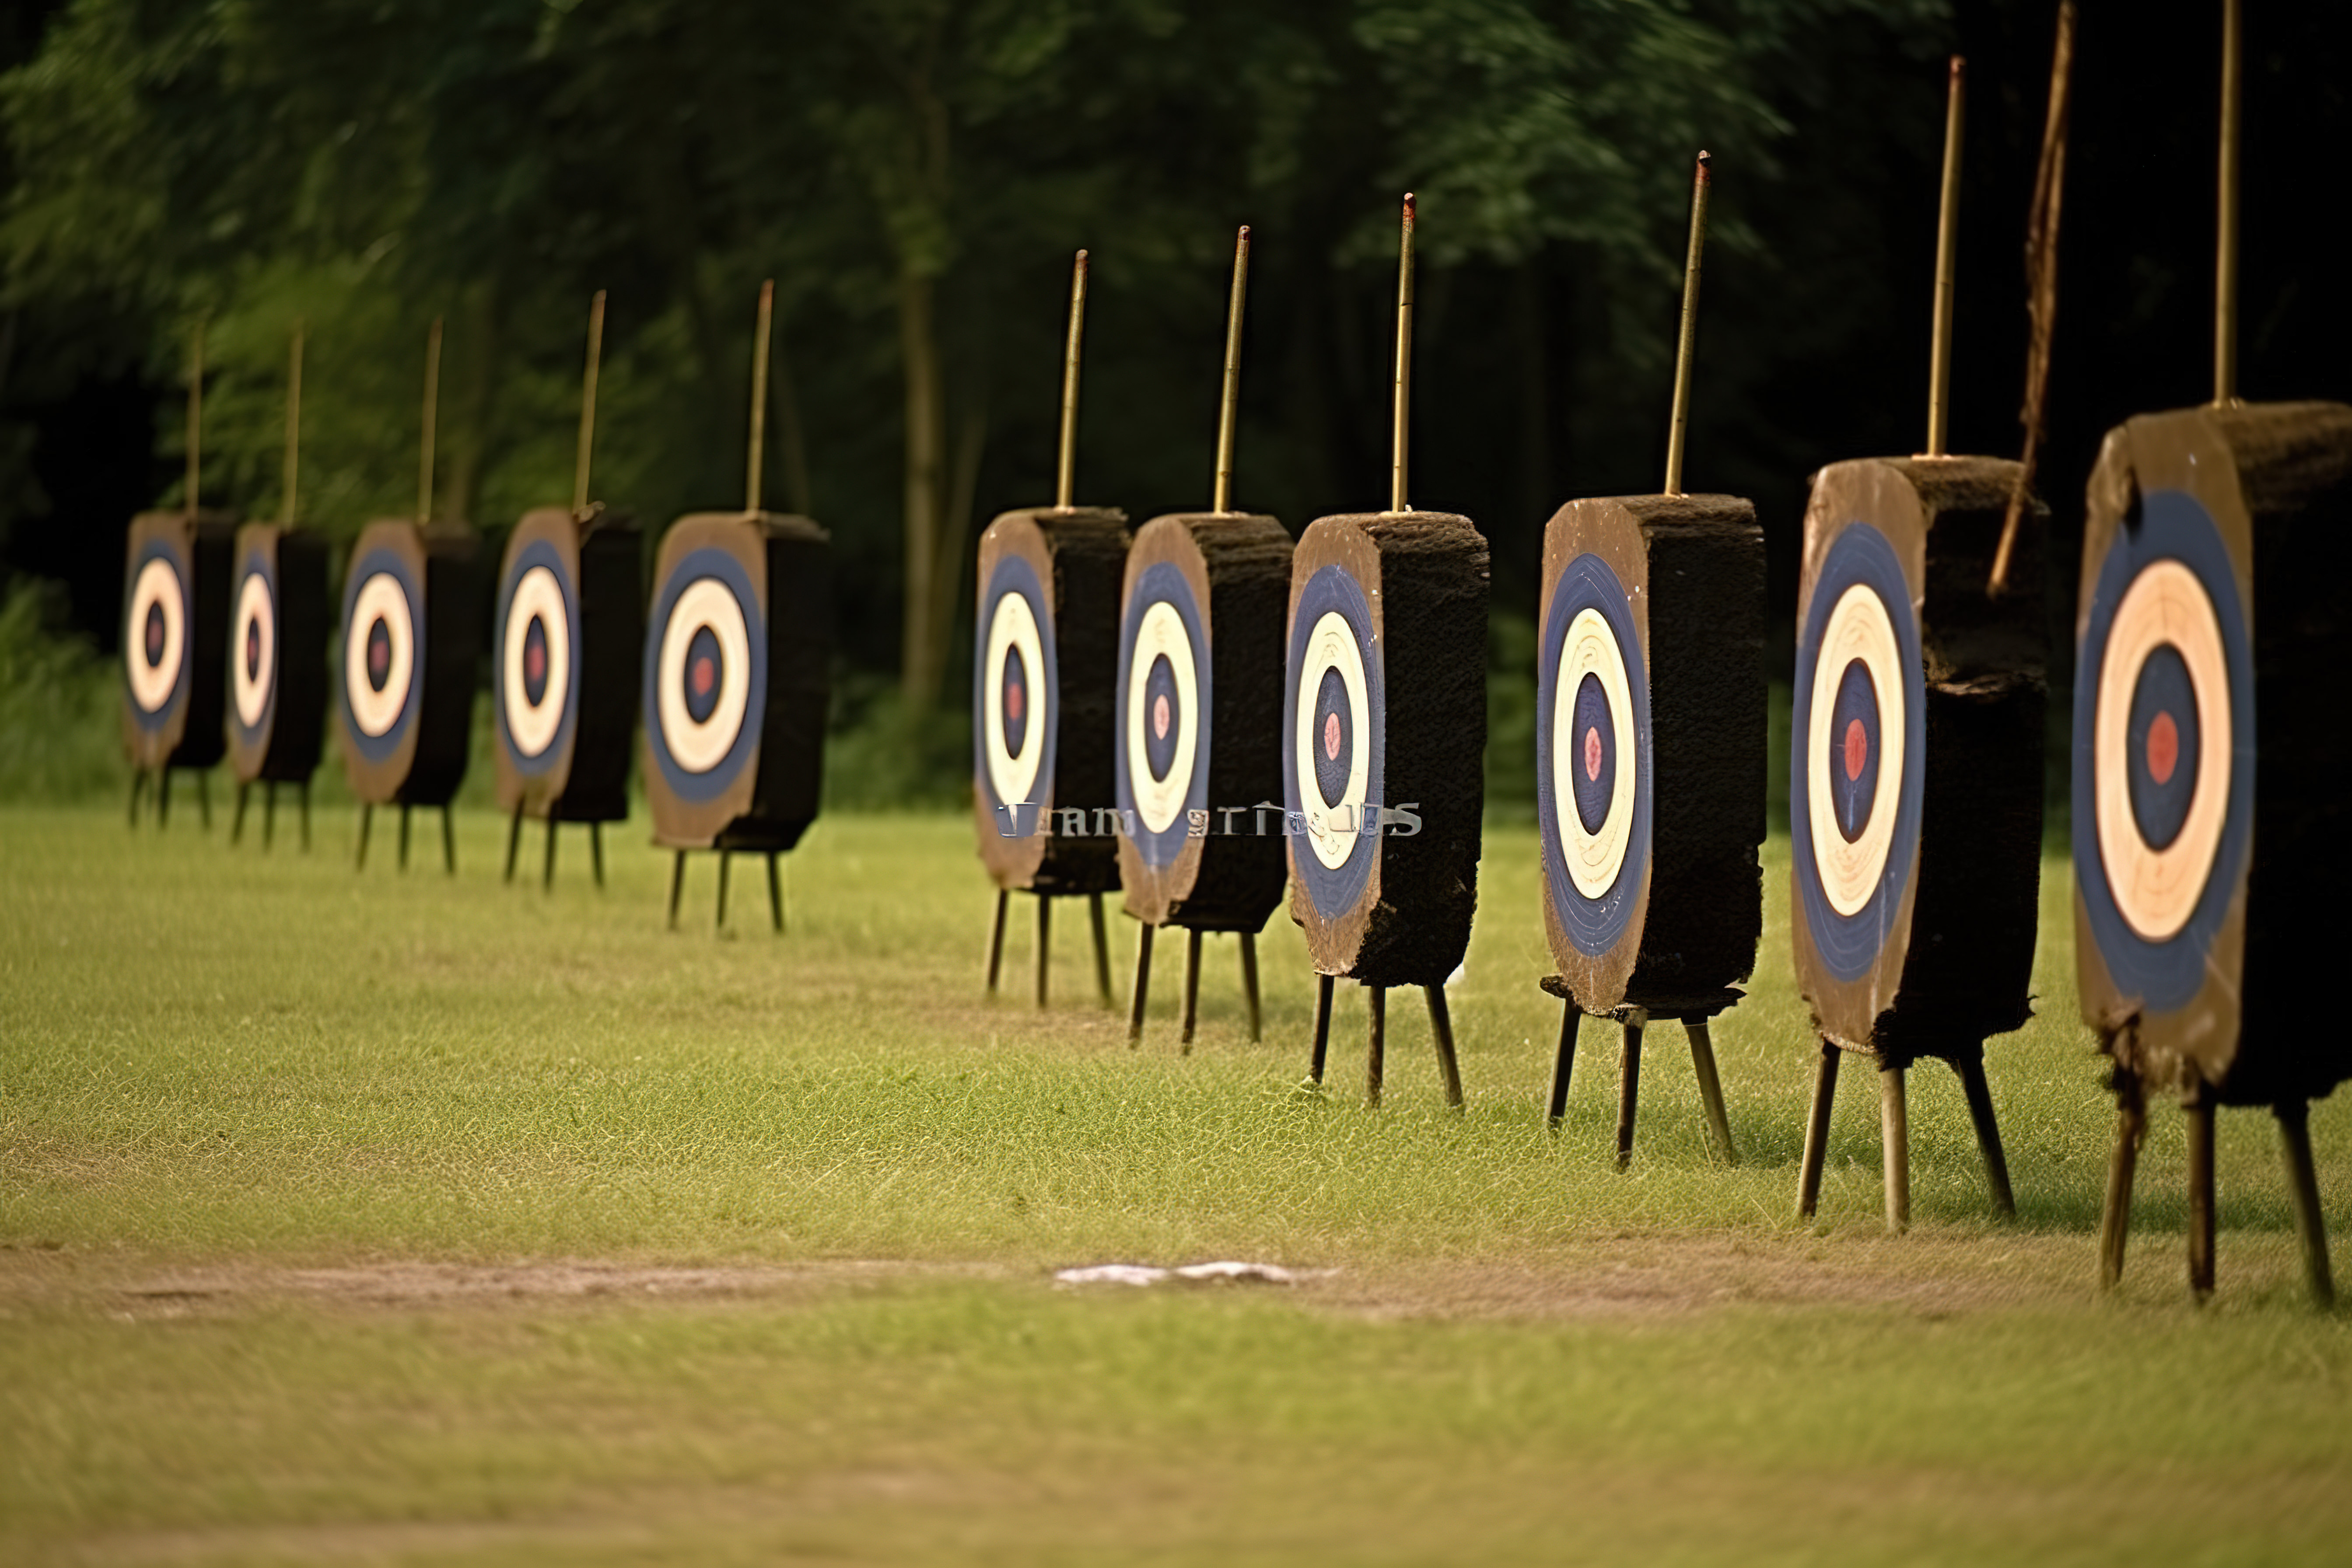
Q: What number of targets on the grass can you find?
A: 11